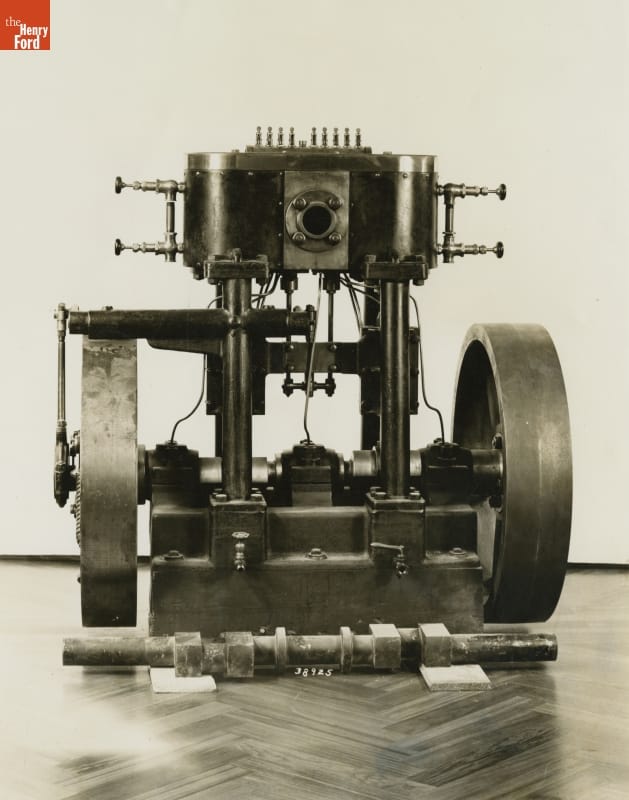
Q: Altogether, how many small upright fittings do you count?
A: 9